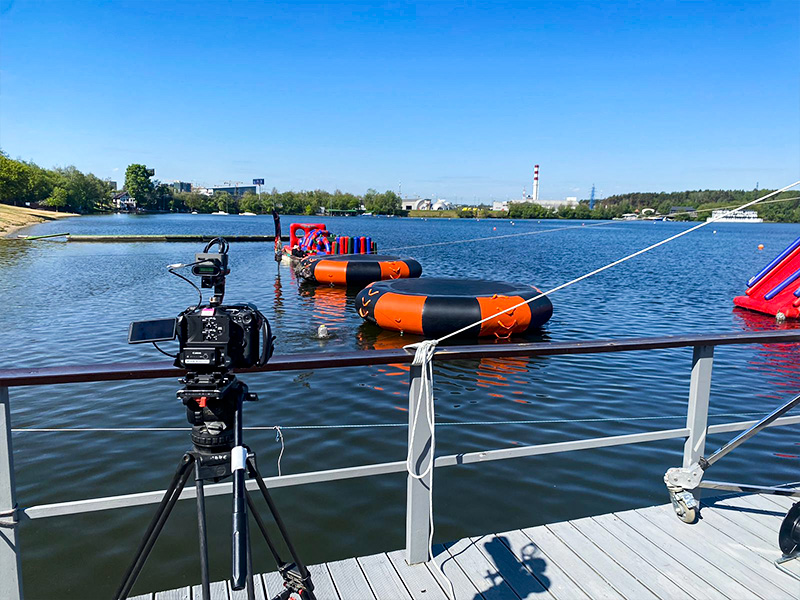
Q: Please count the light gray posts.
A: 3